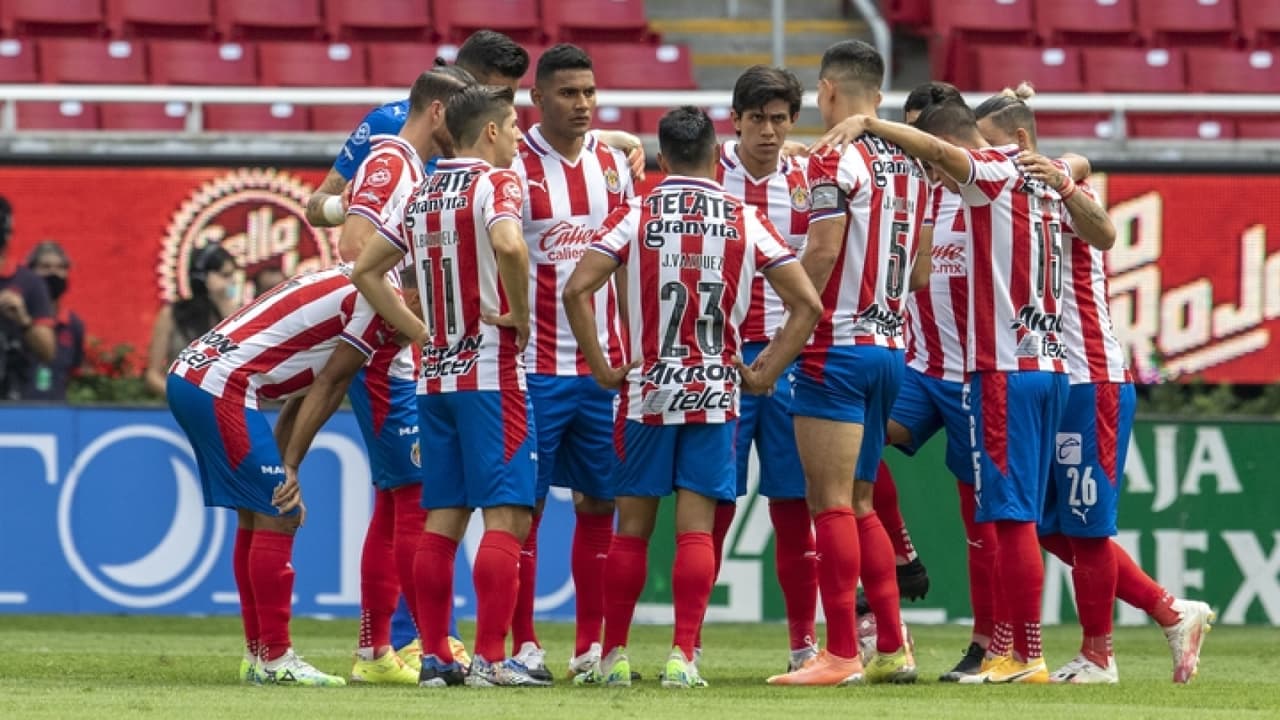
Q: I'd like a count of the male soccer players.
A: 11